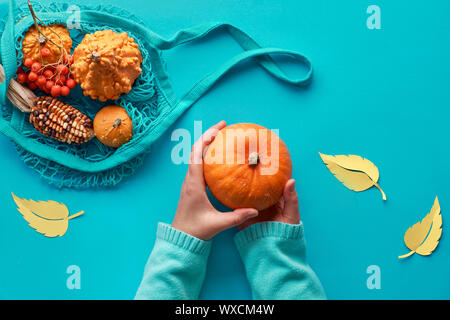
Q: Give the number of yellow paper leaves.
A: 3